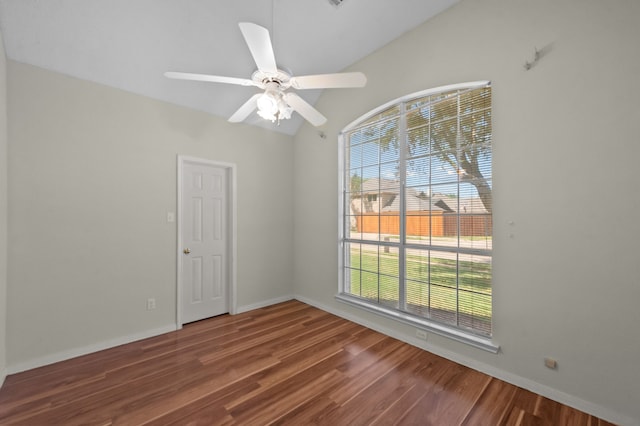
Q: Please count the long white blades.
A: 5